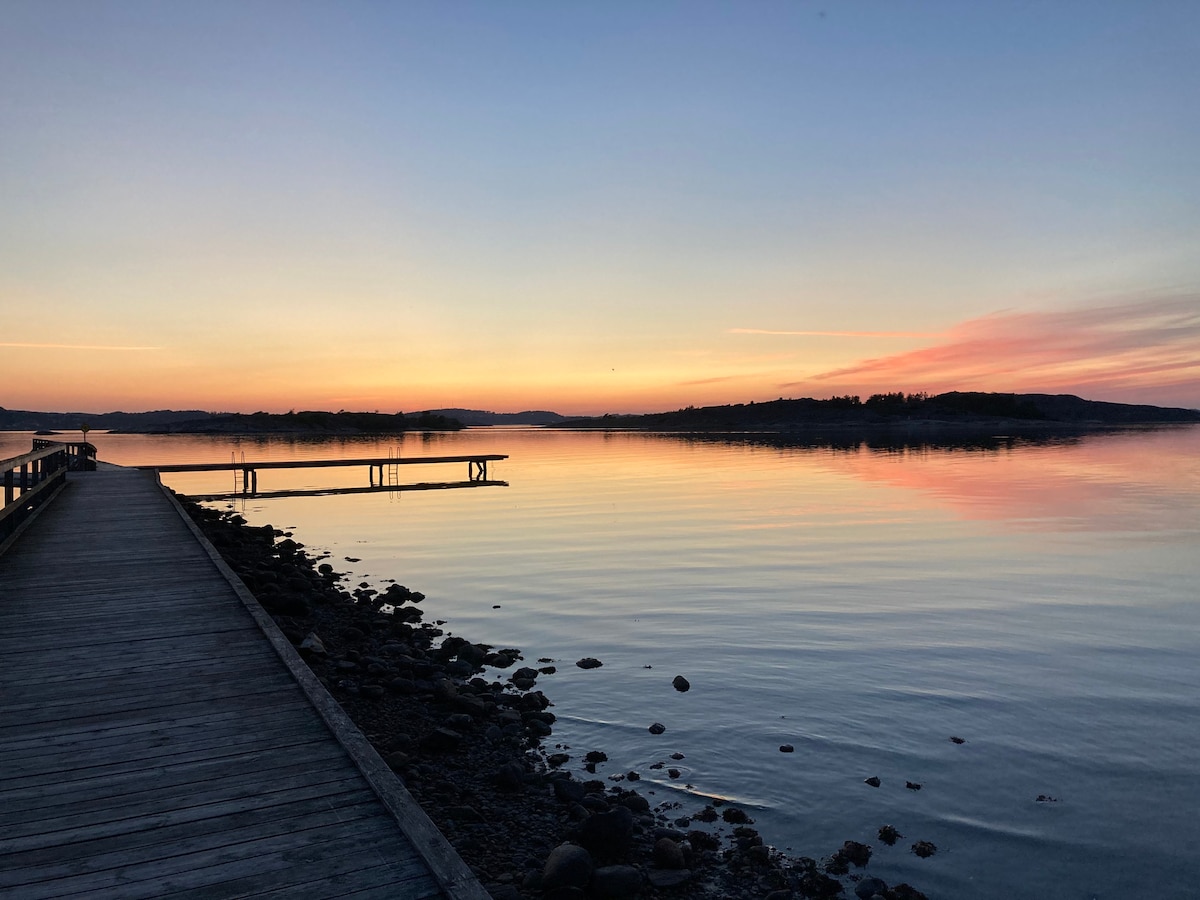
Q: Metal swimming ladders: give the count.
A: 2